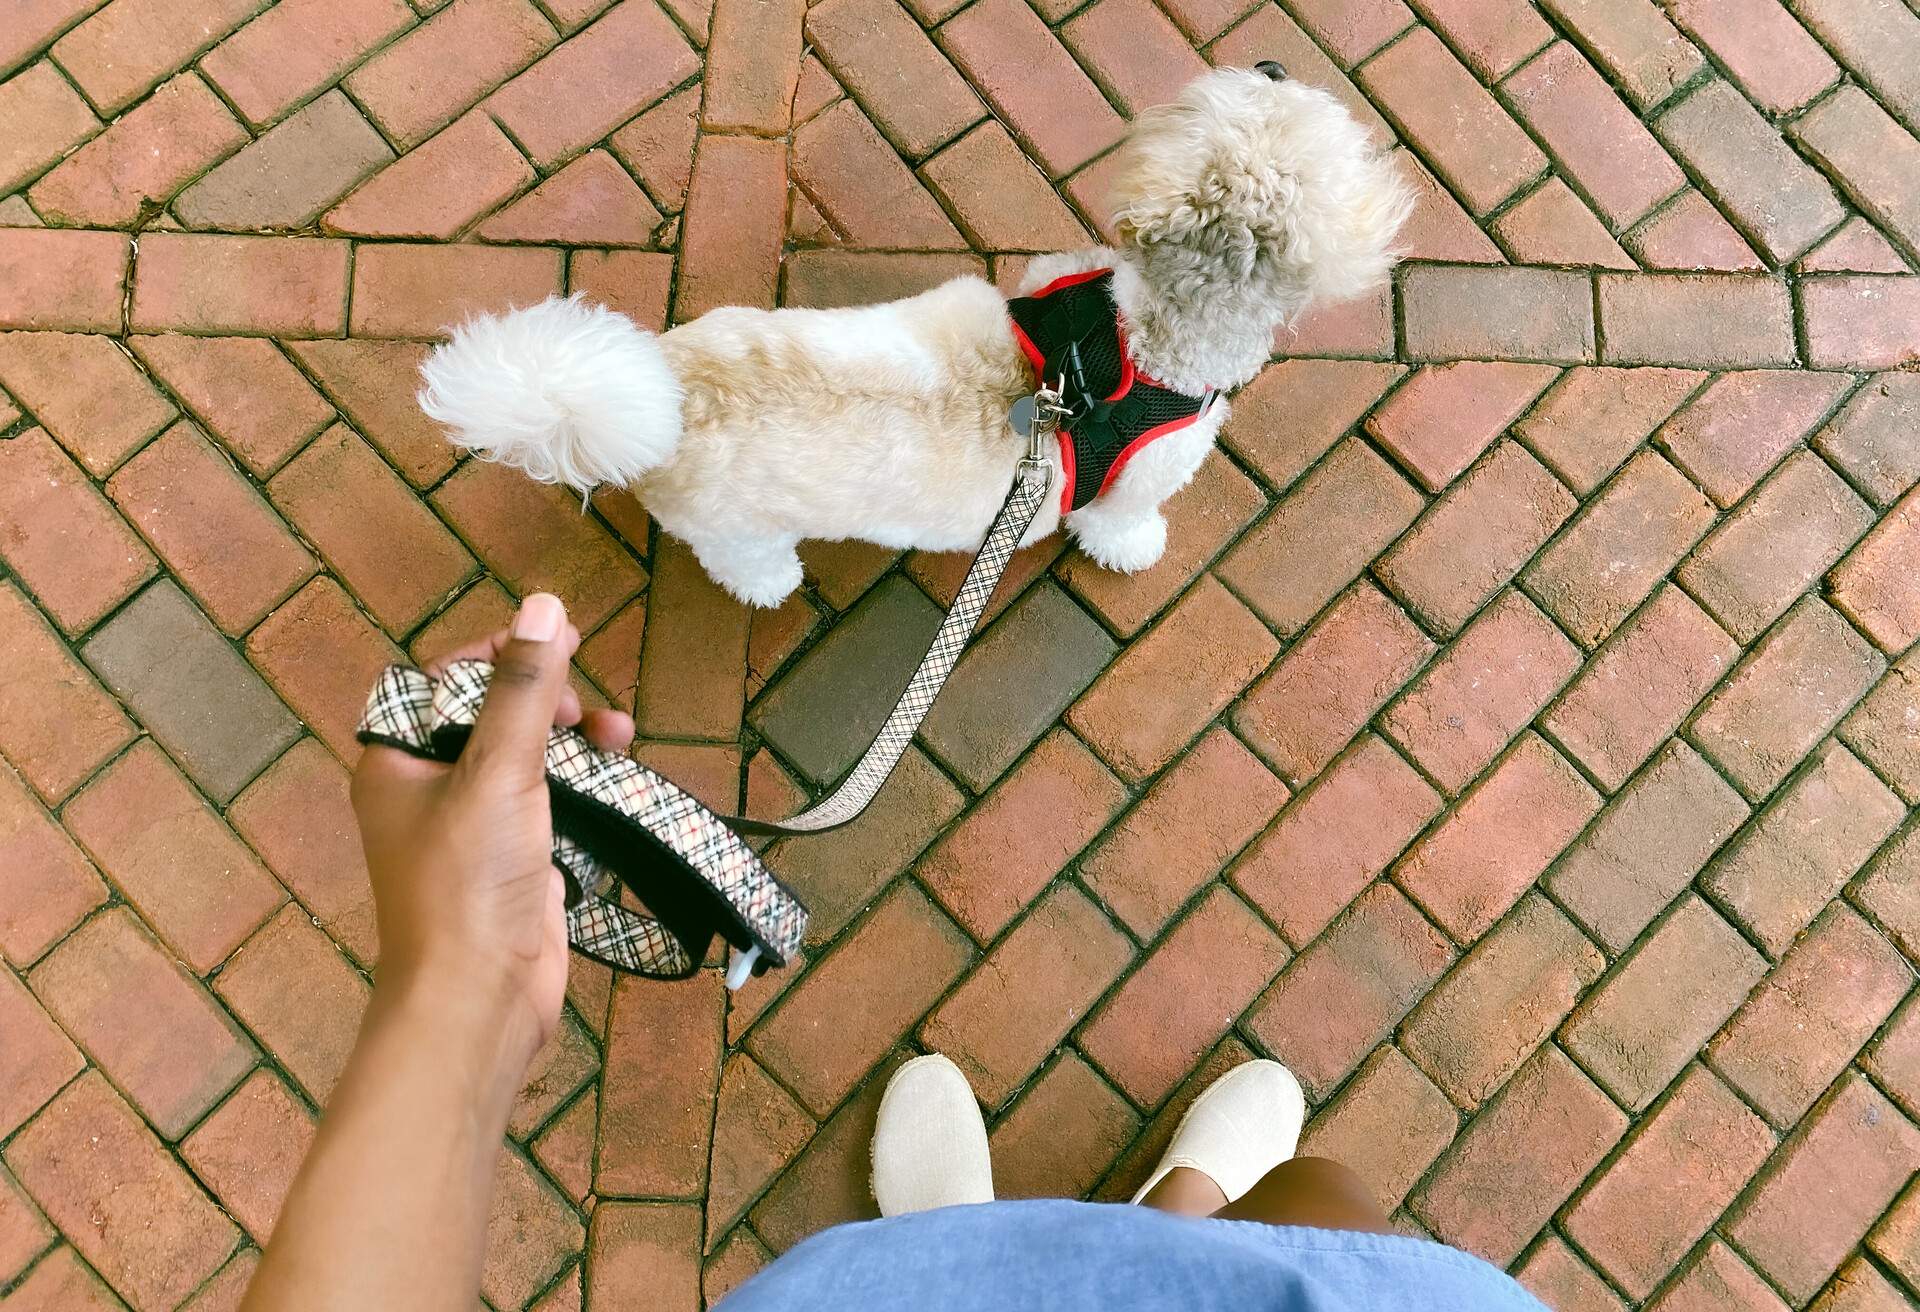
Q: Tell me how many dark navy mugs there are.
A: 0